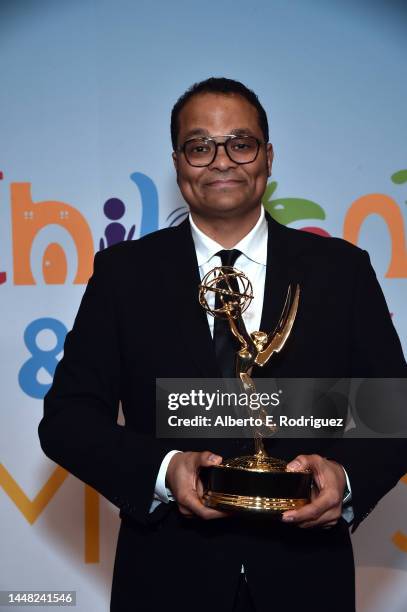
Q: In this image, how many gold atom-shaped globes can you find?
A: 1